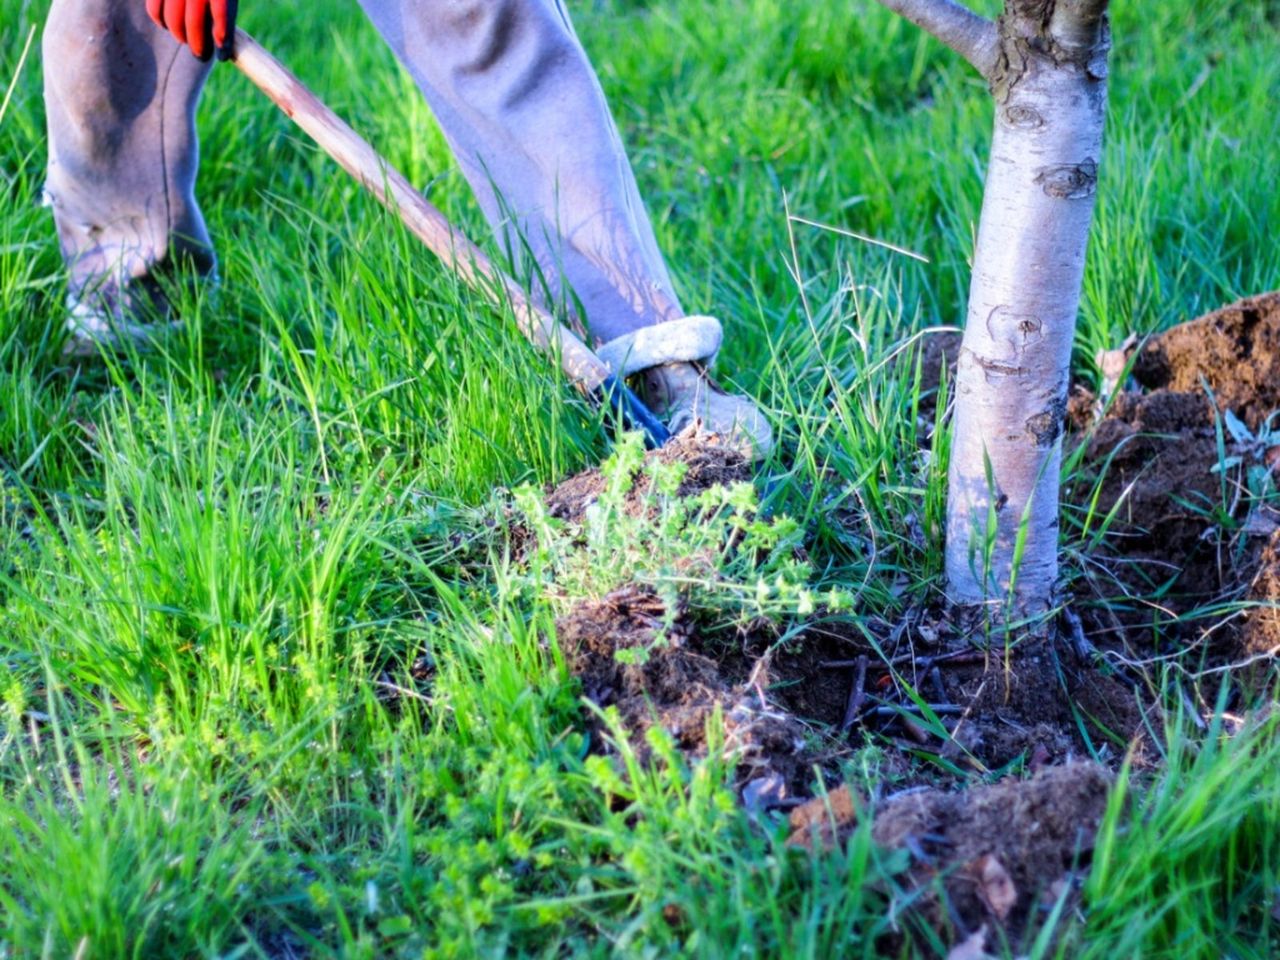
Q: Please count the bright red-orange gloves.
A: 1